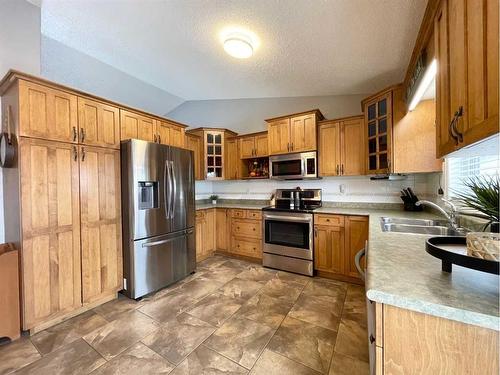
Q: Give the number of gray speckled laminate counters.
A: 2